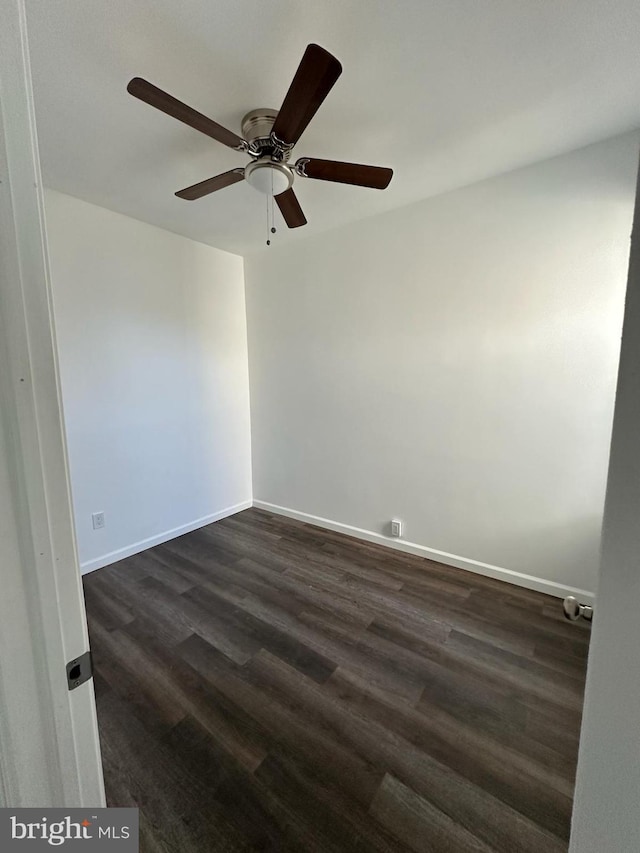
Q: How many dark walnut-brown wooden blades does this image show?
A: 5